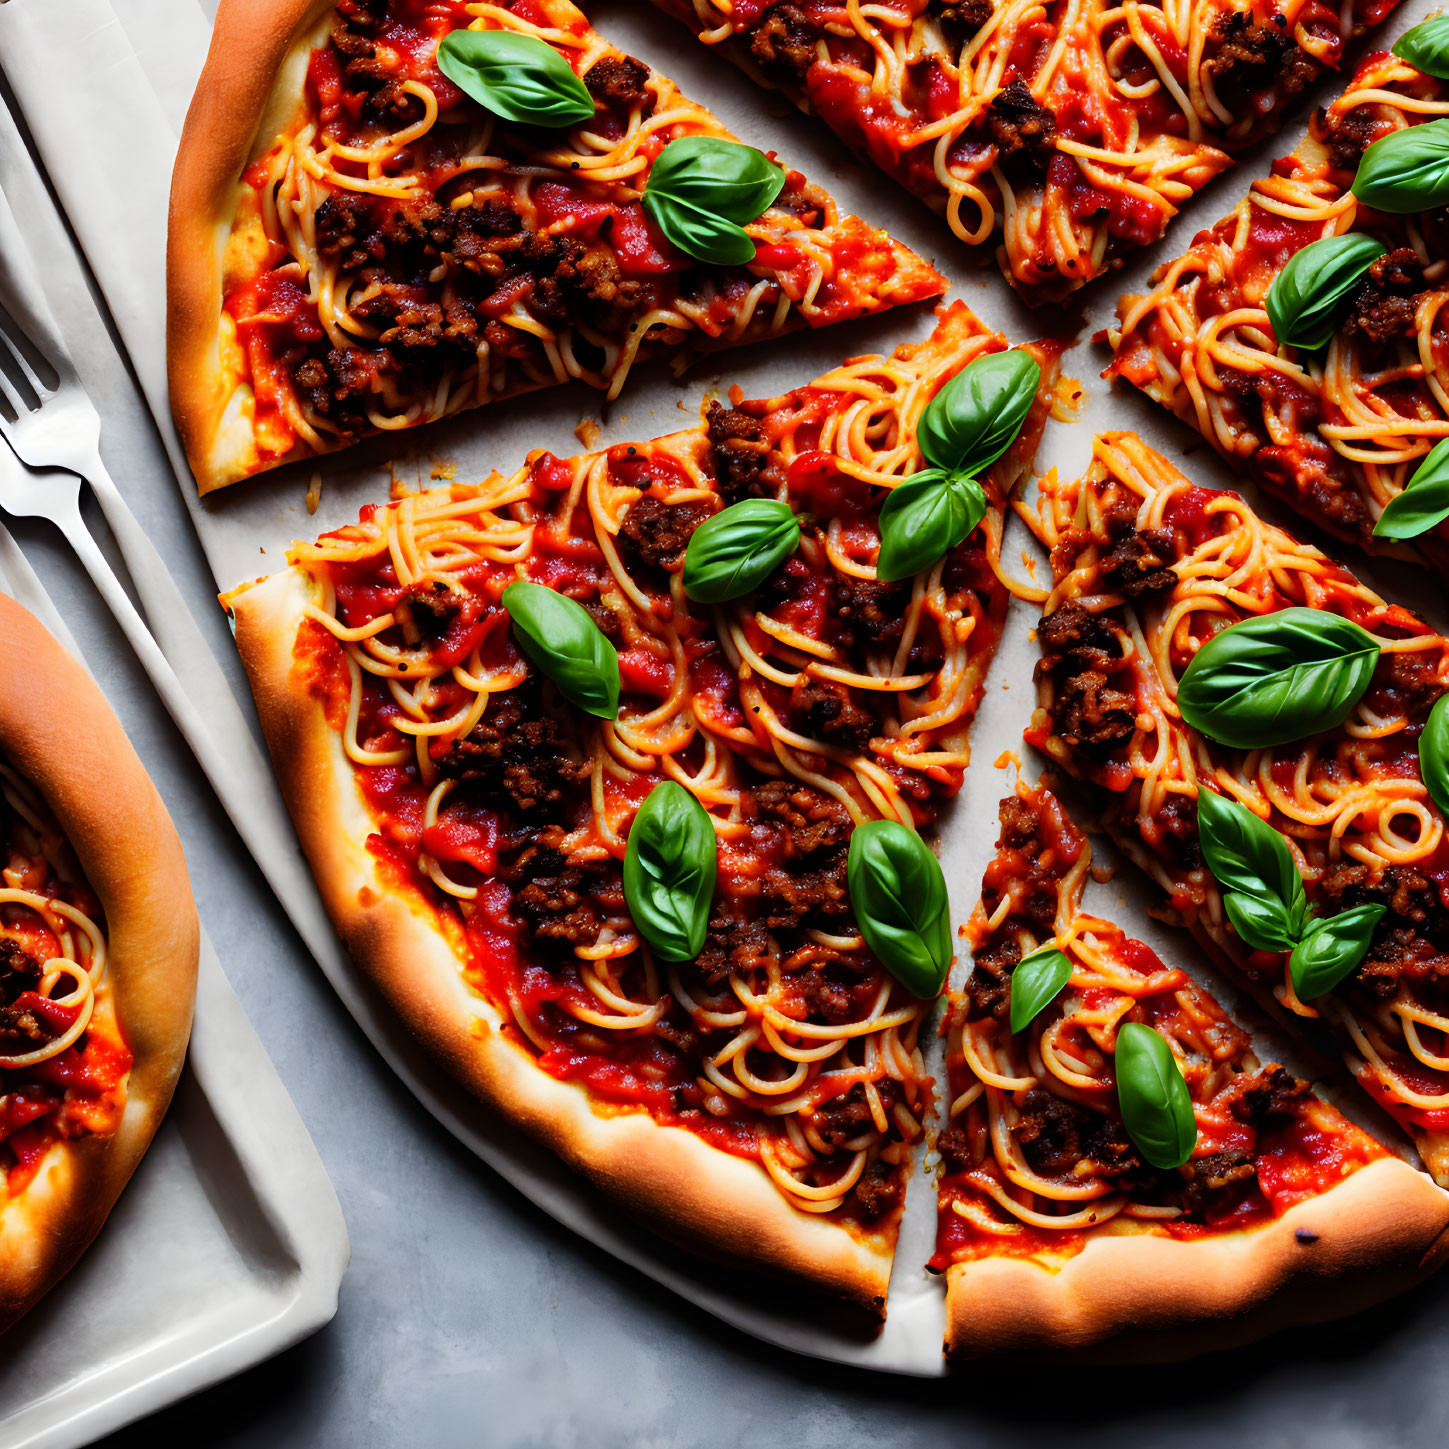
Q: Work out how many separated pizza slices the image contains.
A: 6